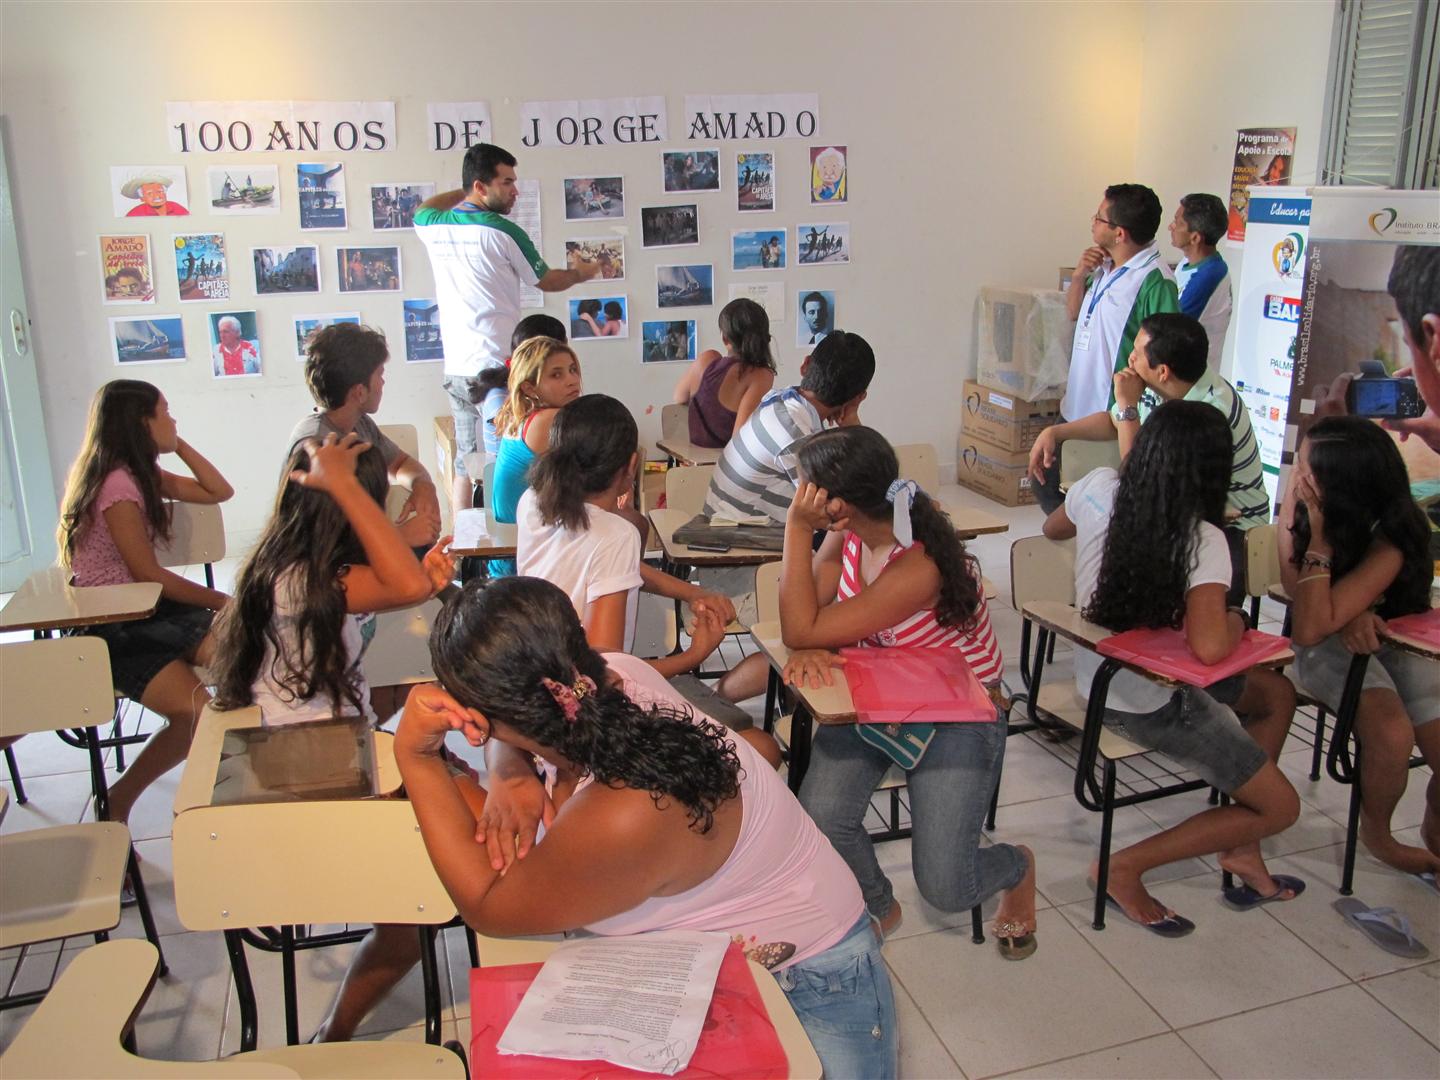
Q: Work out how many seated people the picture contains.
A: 13